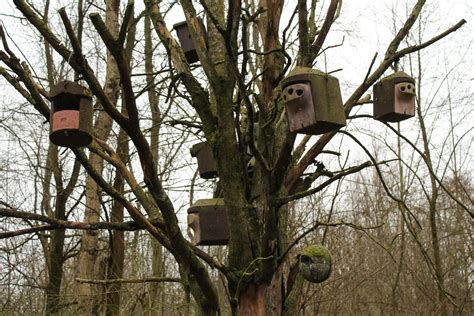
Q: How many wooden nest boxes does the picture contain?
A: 7